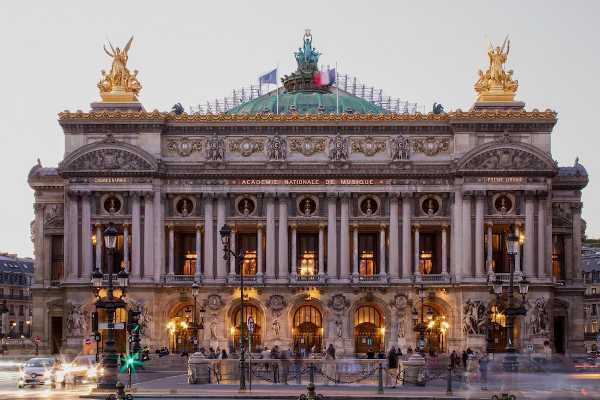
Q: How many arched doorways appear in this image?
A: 7